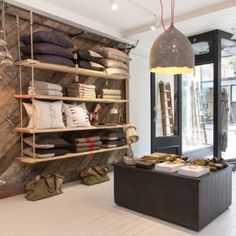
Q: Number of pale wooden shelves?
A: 4